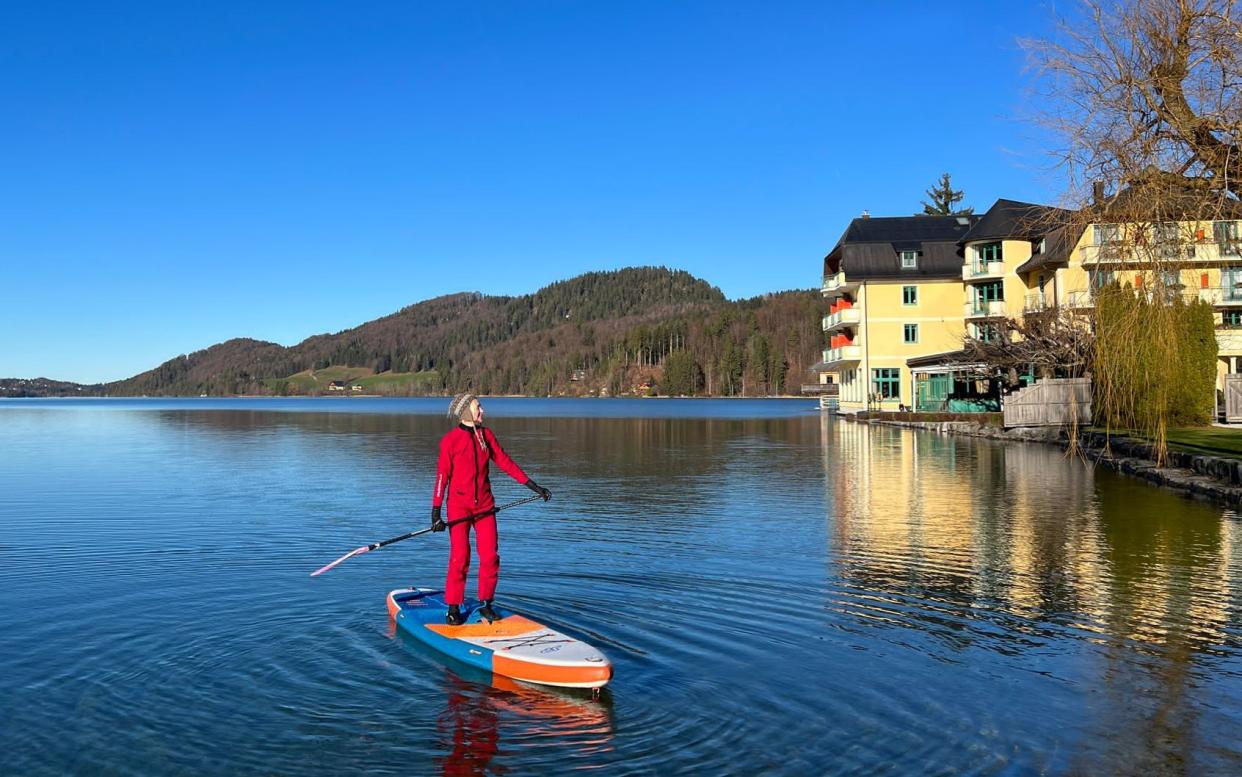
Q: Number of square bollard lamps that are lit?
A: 0